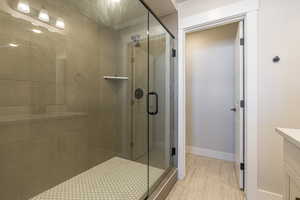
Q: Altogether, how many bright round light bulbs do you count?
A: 3